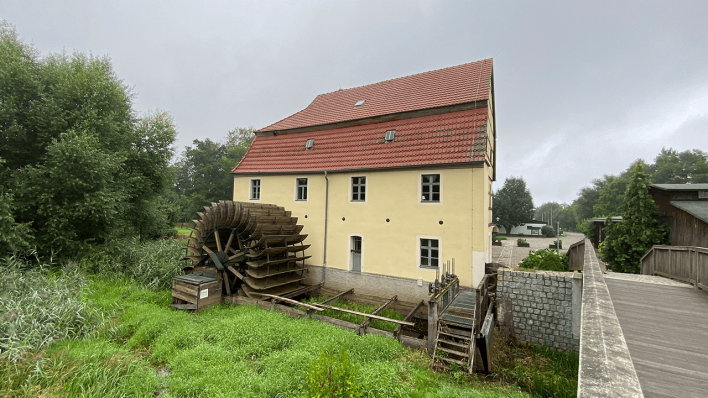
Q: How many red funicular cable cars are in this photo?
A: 0